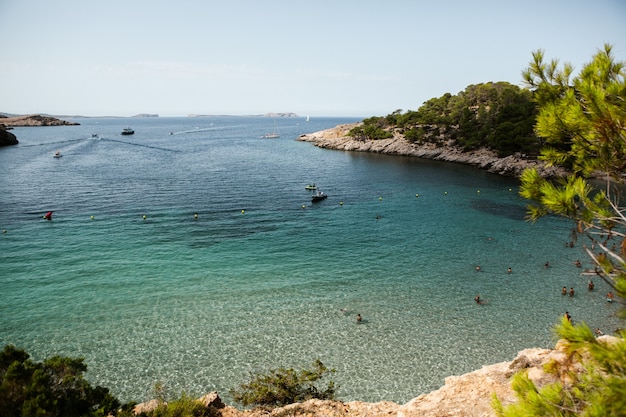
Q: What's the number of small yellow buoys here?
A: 13